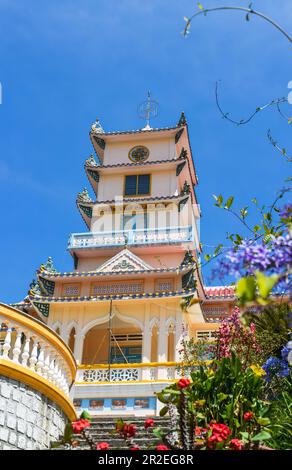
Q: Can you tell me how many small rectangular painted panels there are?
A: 4